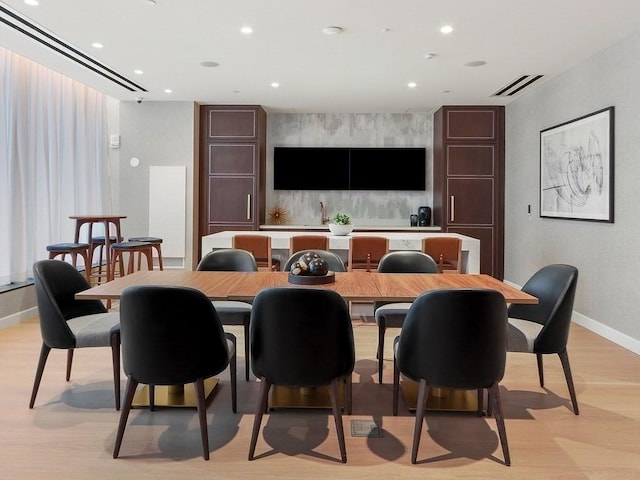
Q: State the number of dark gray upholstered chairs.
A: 8